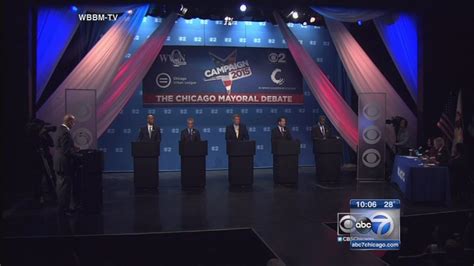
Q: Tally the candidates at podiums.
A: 5